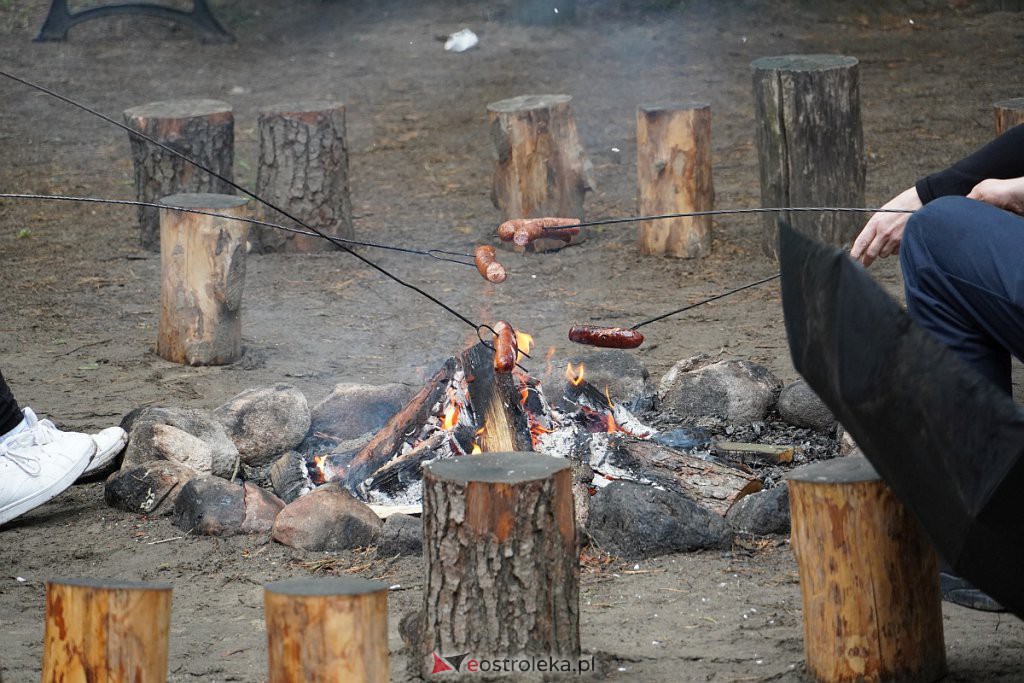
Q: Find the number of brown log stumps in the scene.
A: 11